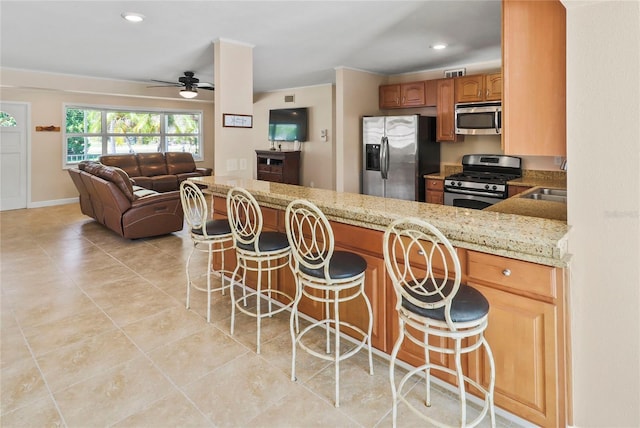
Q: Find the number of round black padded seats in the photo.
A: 4